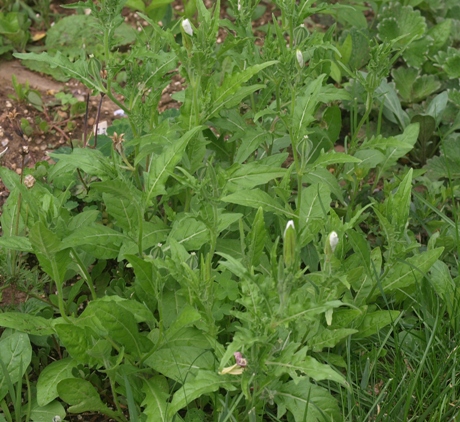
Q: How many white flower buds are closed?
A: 4